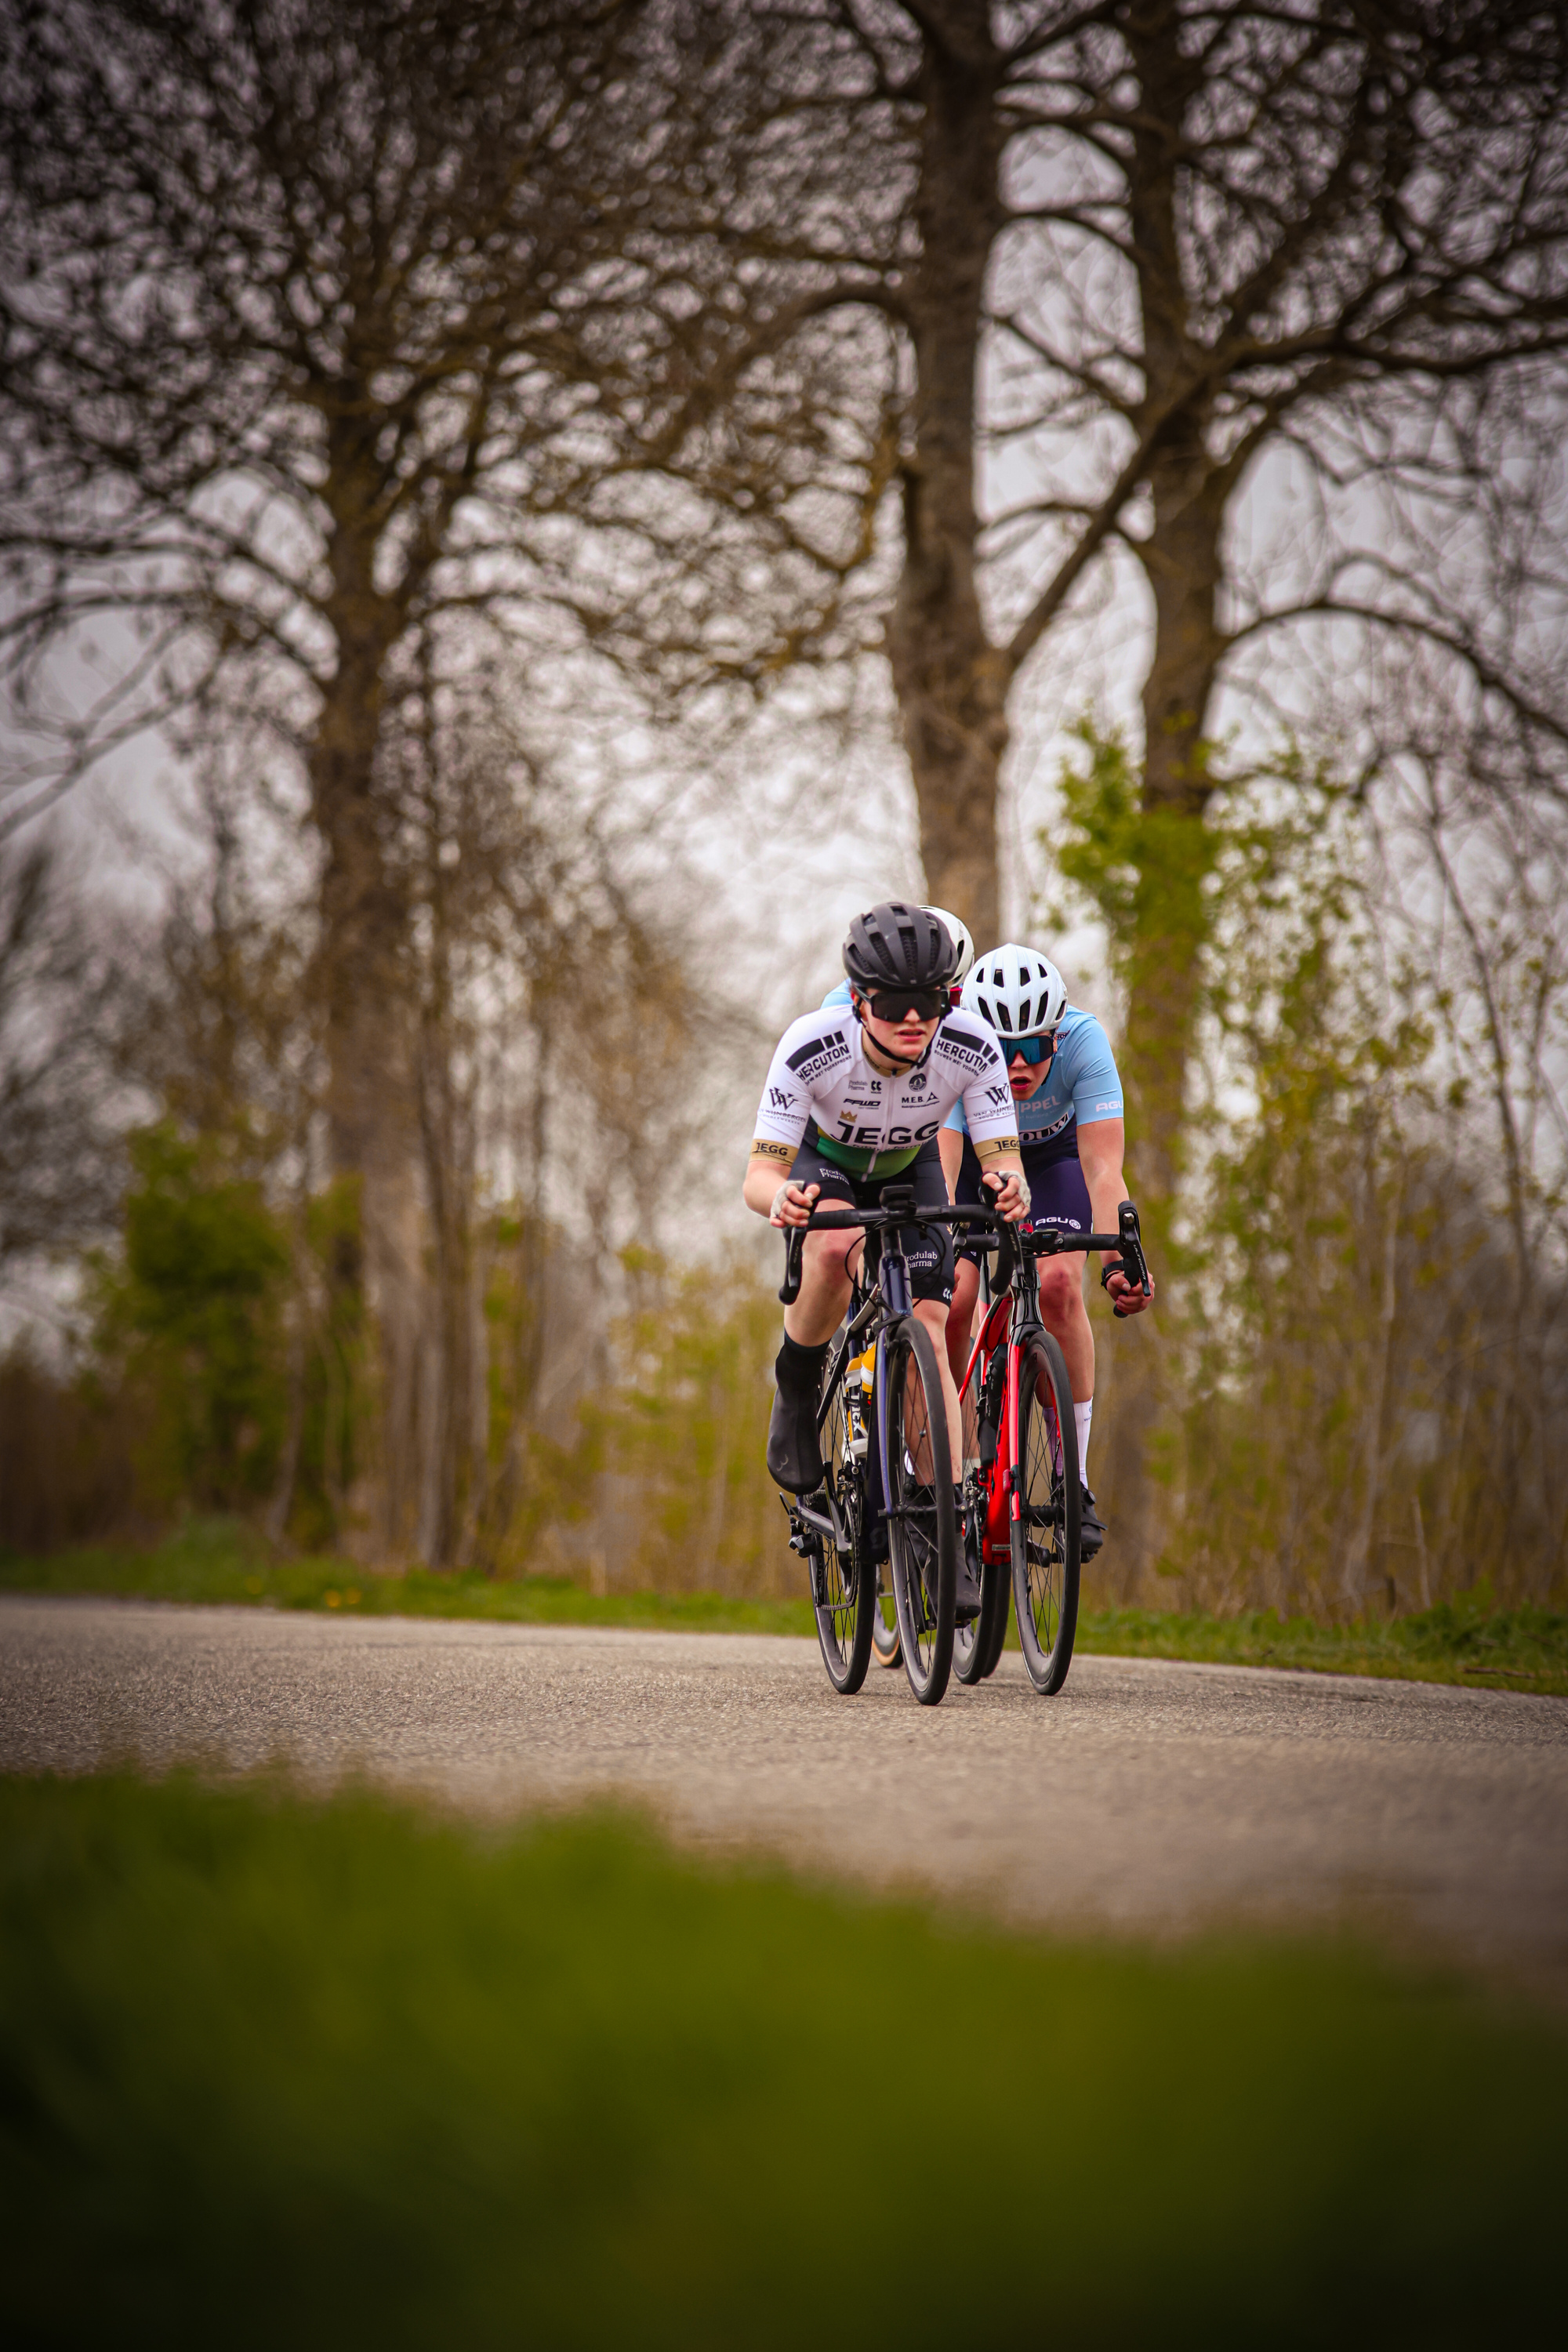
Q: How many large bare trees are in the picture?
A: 3